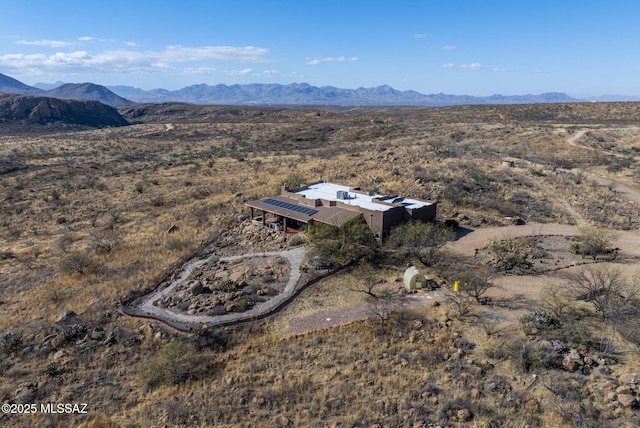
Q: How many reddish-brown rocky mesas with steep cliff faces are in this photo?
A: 1